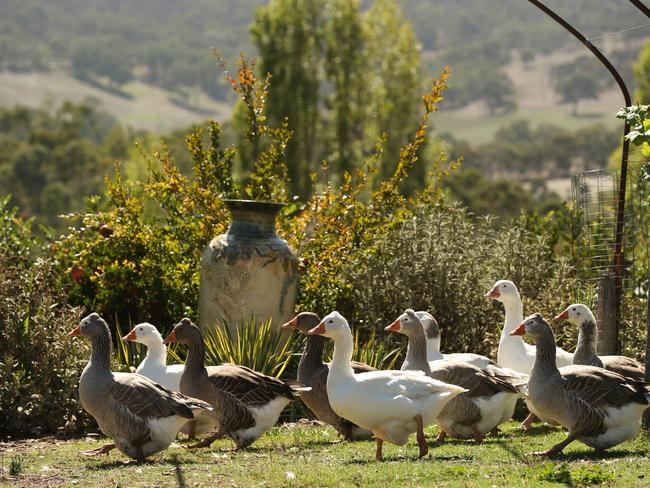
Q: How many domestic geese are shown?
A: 10